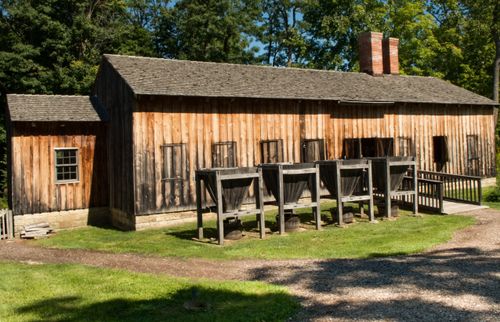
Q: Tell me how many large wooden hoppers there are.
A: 4